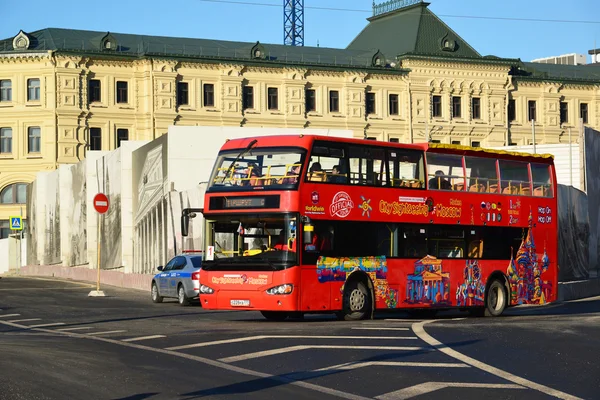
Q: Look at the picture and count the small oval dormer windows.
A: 5